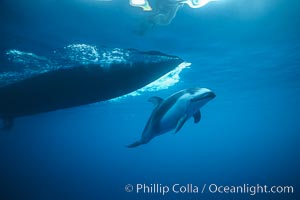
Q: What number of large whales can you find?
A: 1